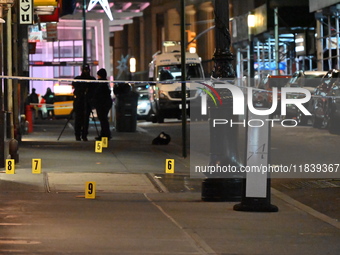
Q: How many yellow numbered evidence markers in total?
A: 6